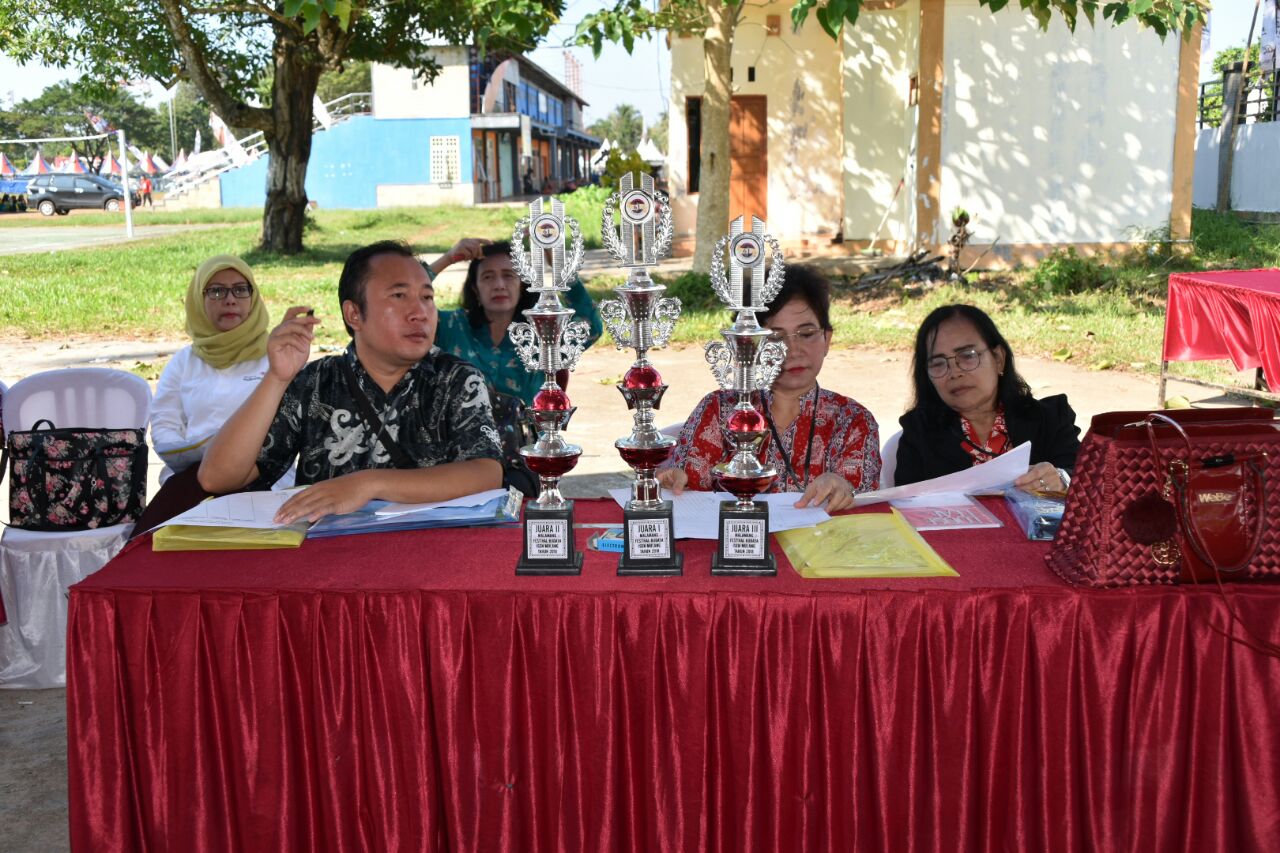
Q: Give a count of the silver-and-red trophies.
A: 3